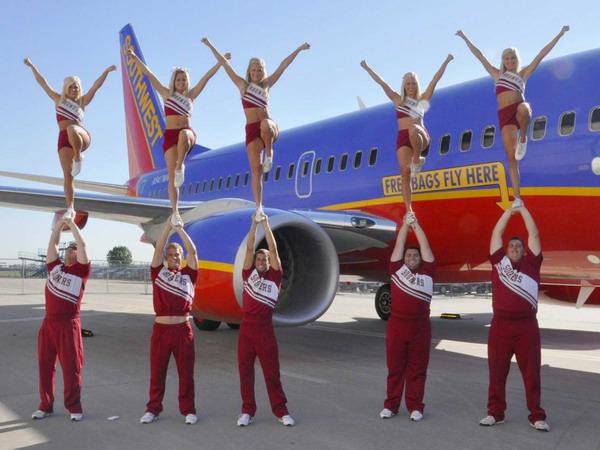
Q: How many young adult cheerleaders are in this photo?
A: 10